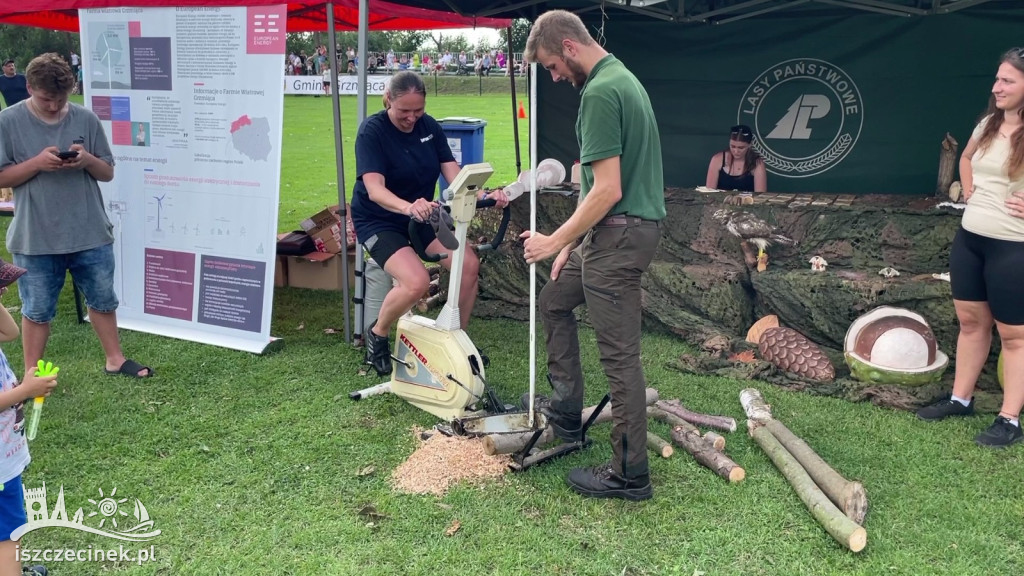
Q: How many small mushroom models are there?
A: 2